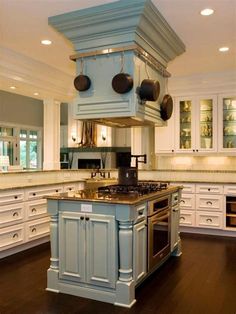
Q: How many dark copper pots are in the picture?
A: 4